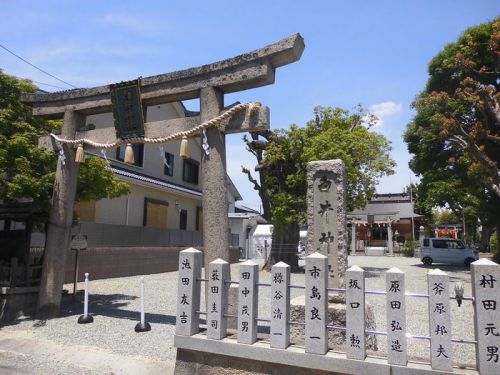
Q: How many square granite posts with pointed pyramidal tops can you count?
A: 9